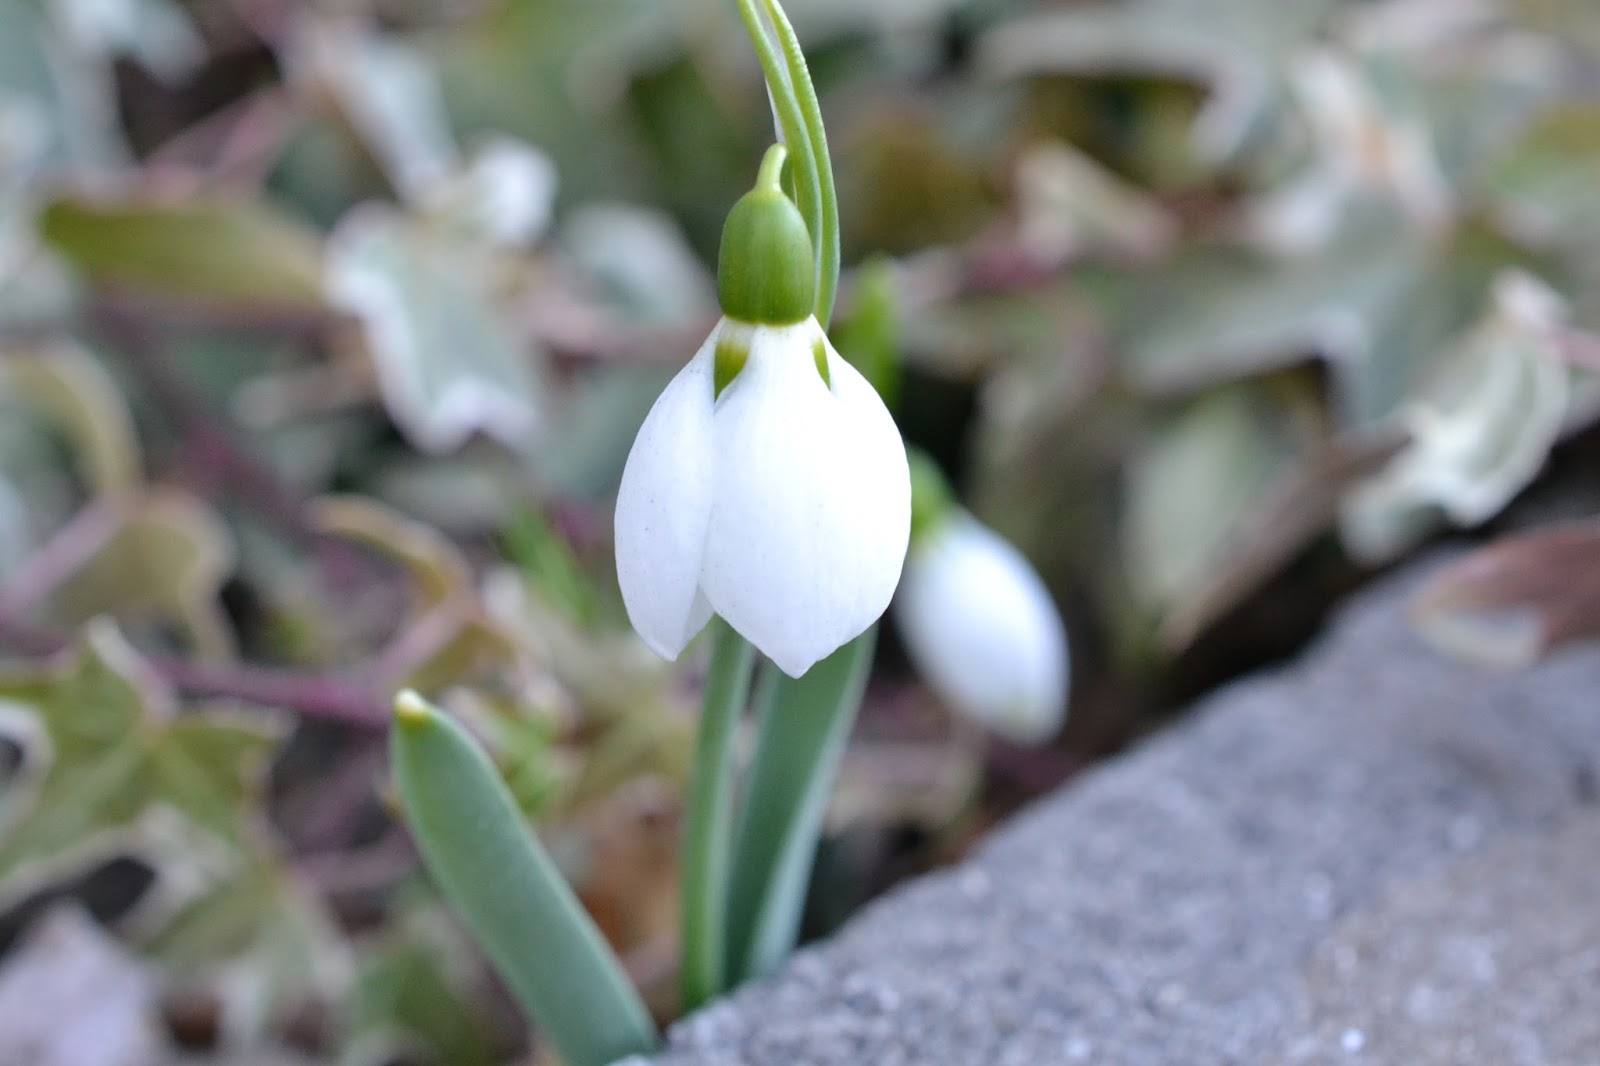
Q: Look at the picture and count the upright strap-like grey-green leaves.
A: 2